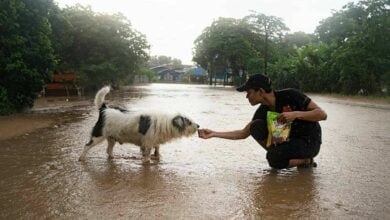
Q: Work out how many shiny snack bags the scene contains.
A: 1